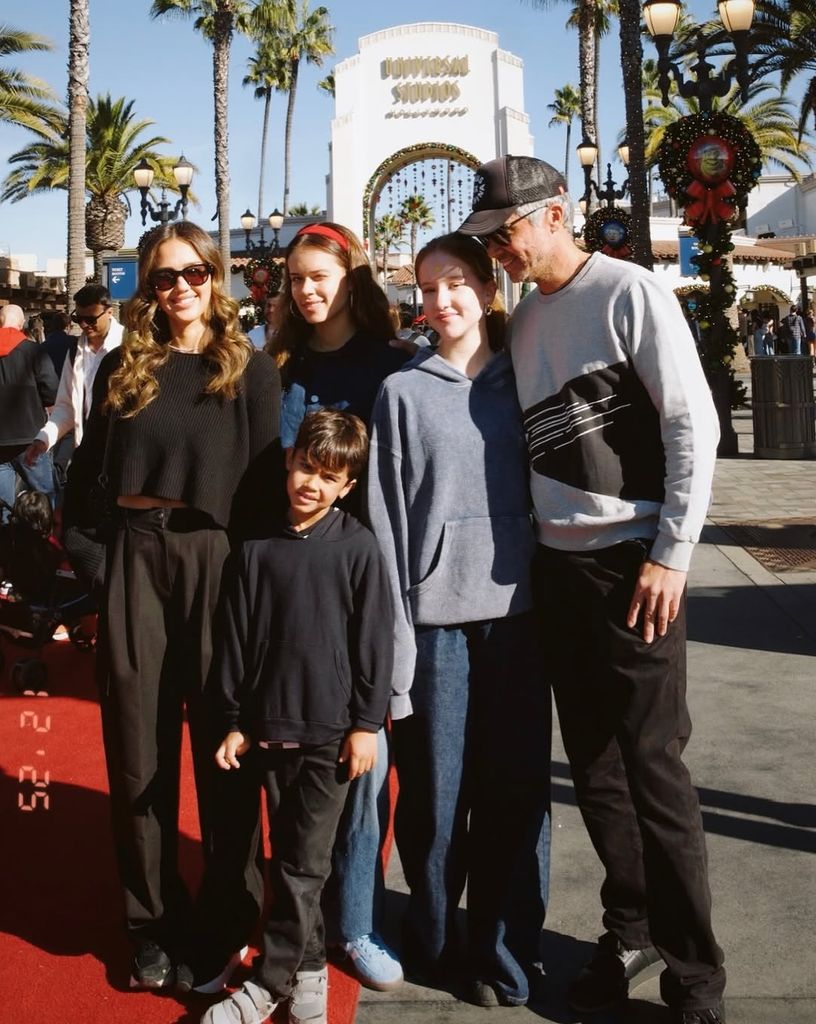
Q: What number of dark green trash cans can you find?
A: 1